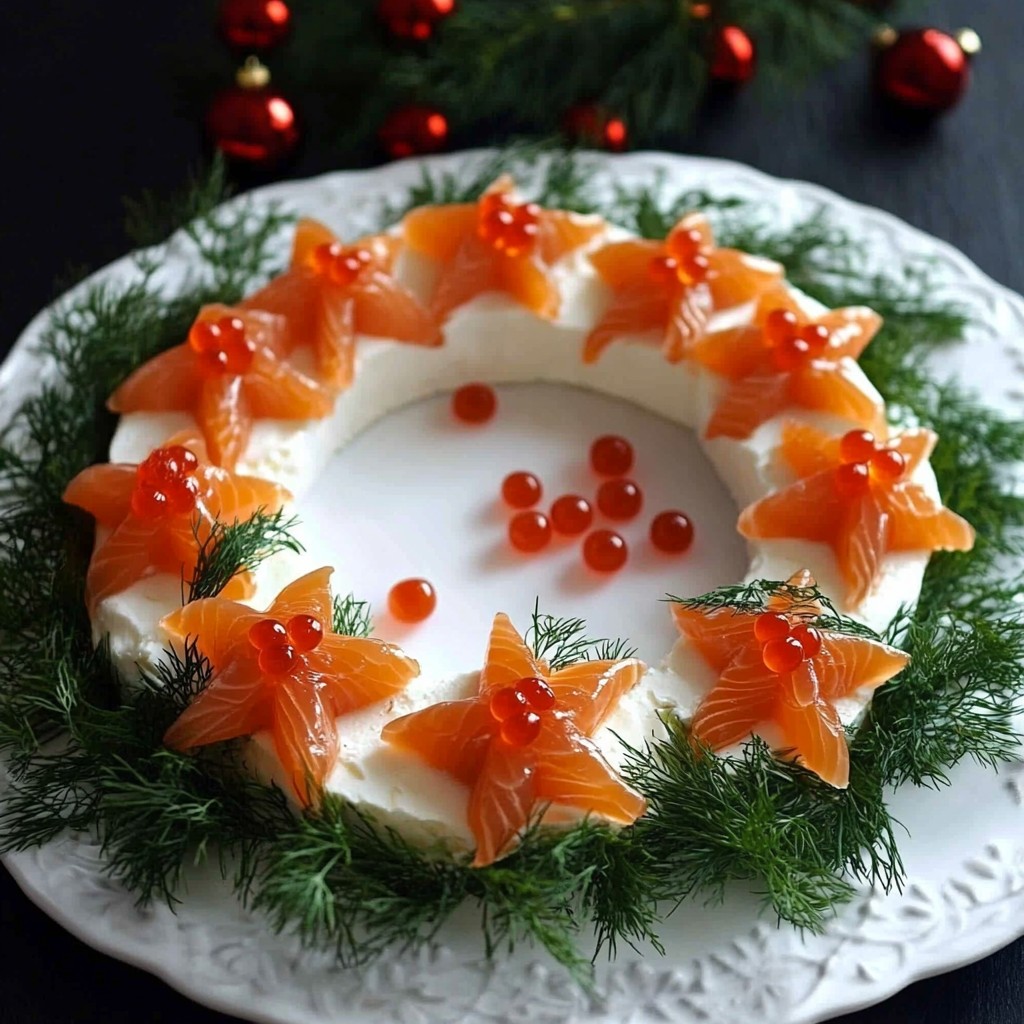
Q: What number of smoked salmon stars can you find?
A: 10